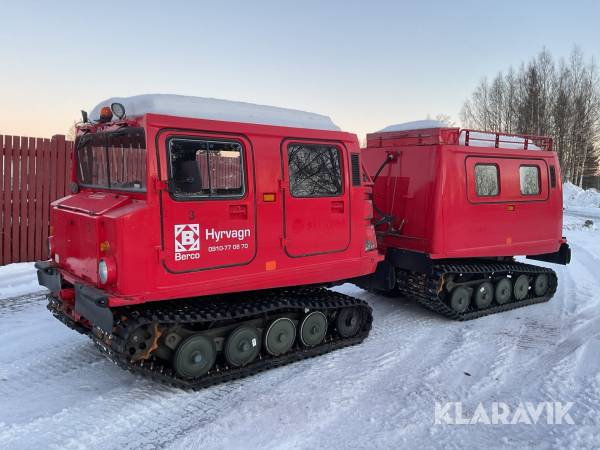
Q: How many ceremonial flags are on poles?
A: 0